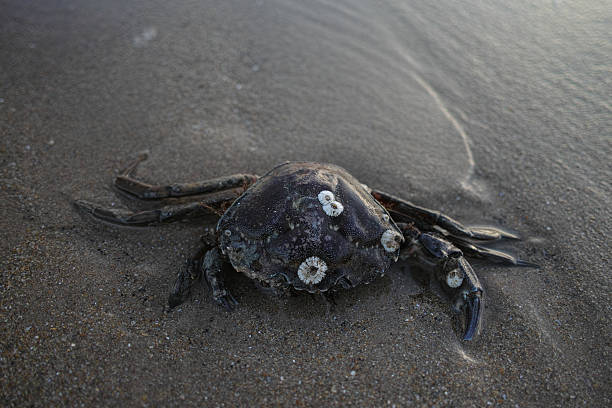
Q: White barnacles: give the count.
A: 5